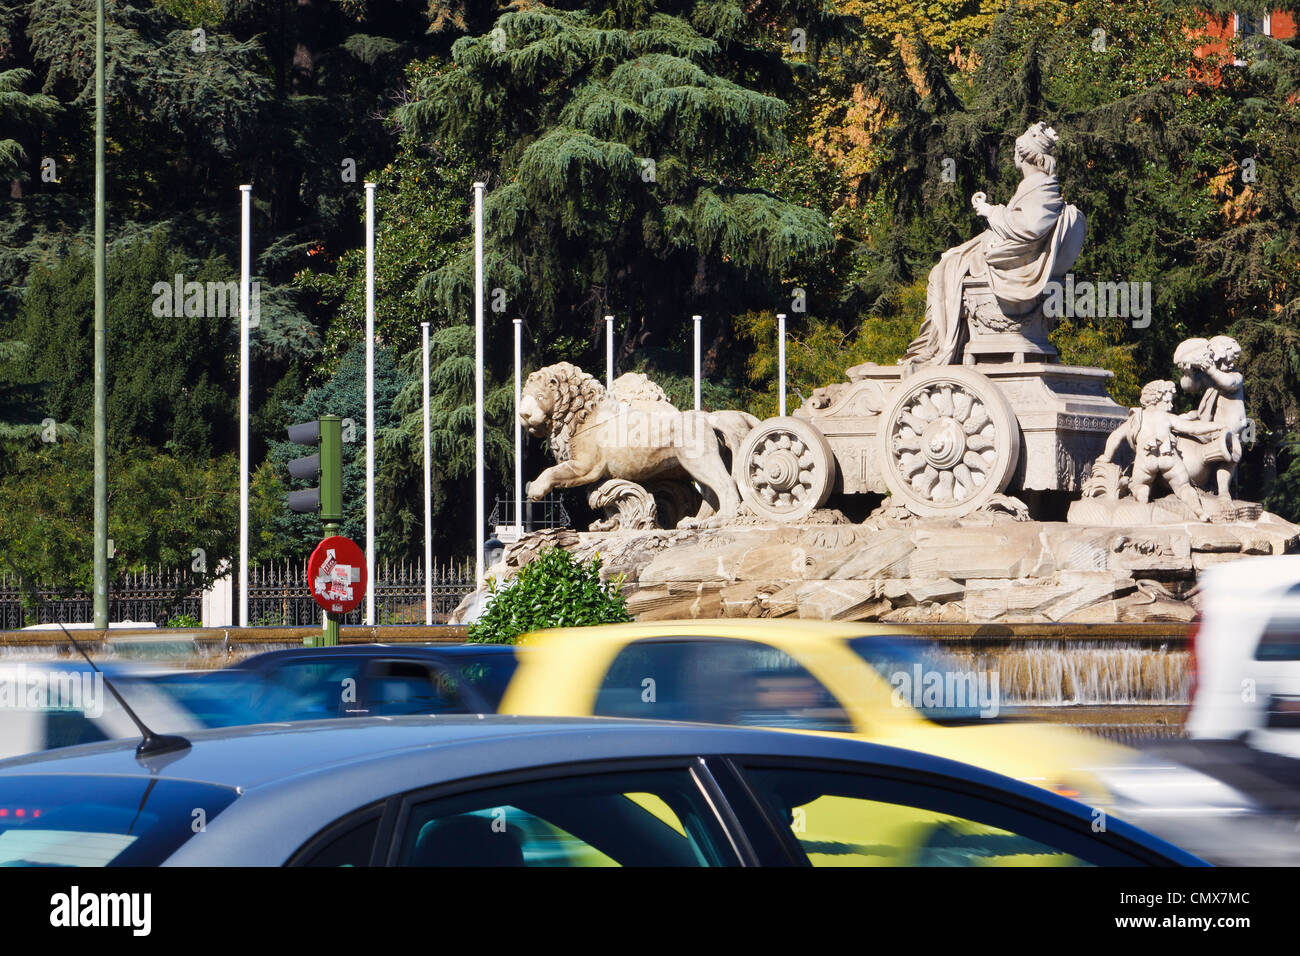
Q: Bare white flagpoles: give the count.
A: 8